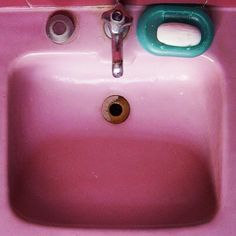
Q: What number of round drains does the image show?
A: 1